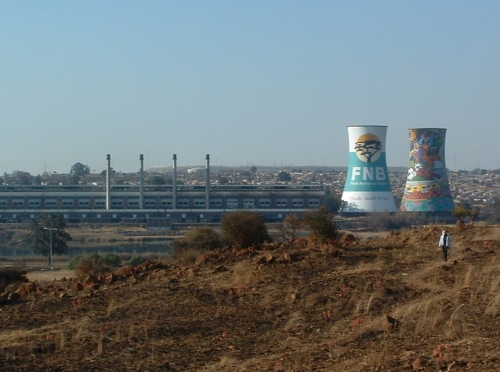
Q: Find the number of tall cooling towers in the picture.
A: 2